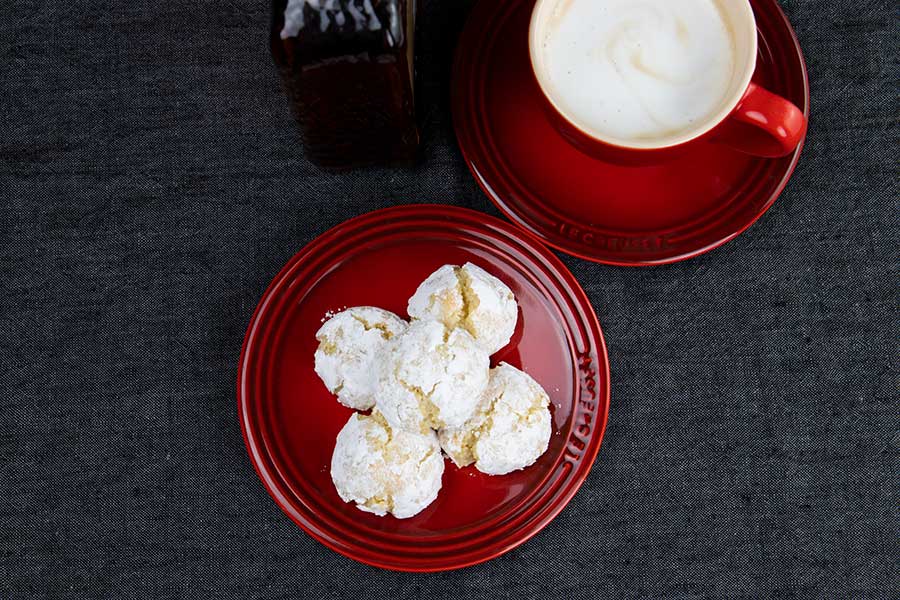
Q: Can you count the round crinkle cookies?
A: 5